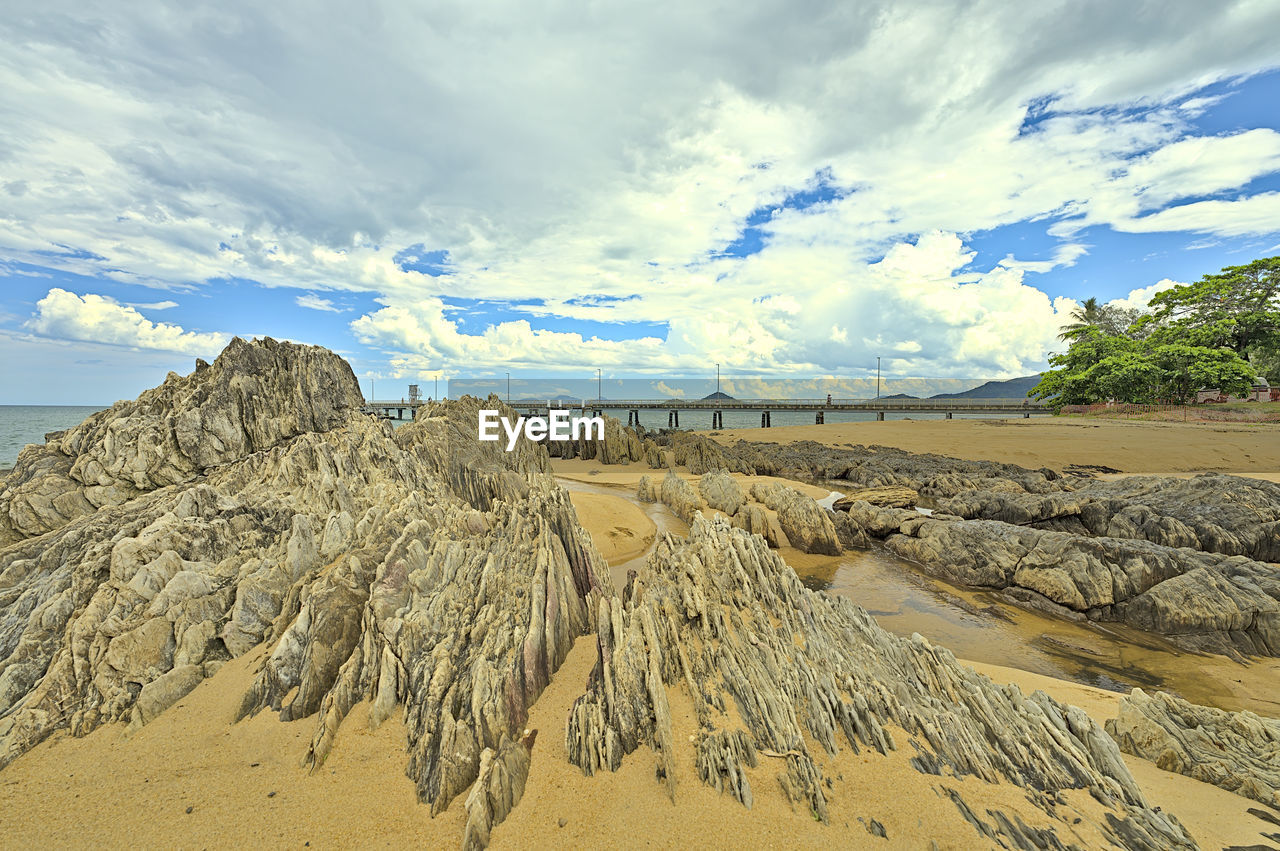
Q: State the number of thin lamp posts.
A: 6